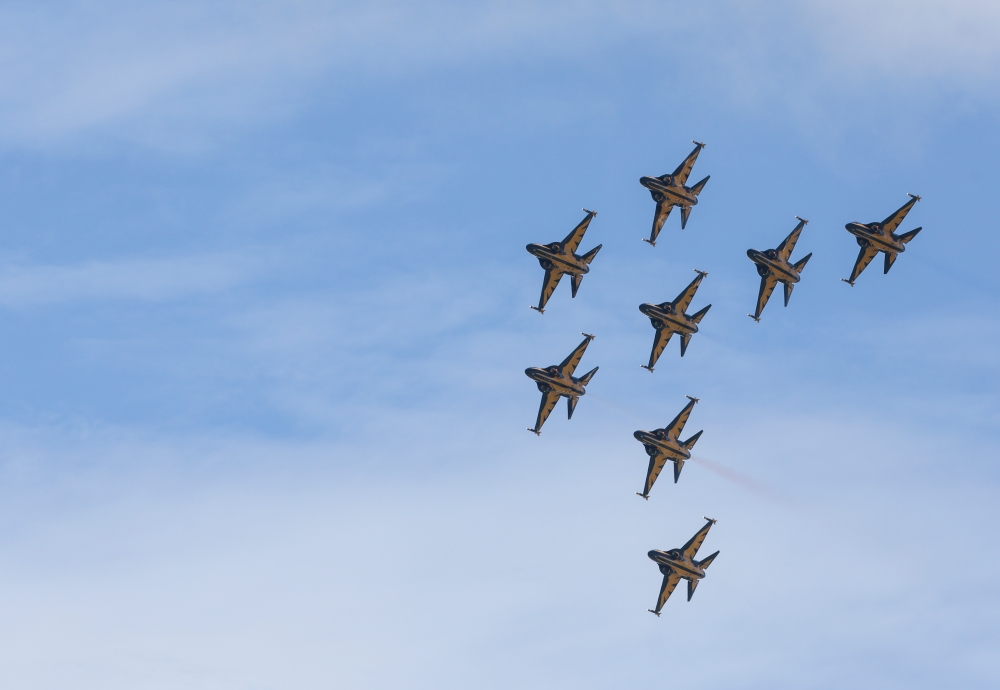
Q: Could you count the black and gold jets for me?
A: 8